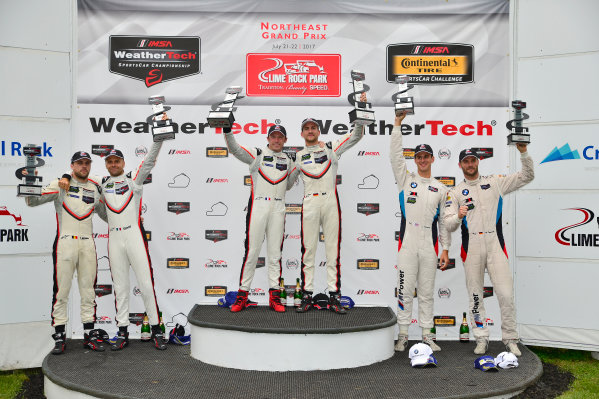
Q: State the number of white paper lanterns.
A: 0